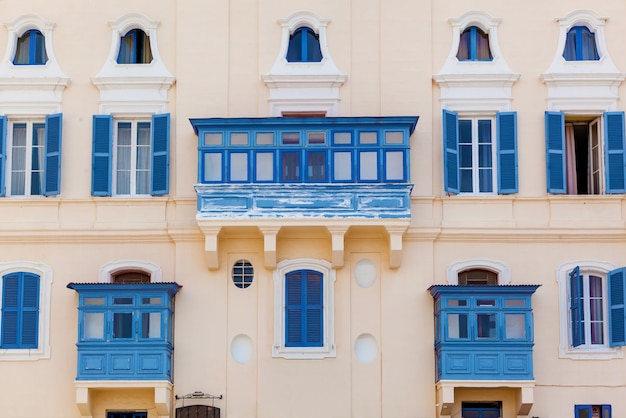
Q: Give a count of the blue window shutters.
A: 14